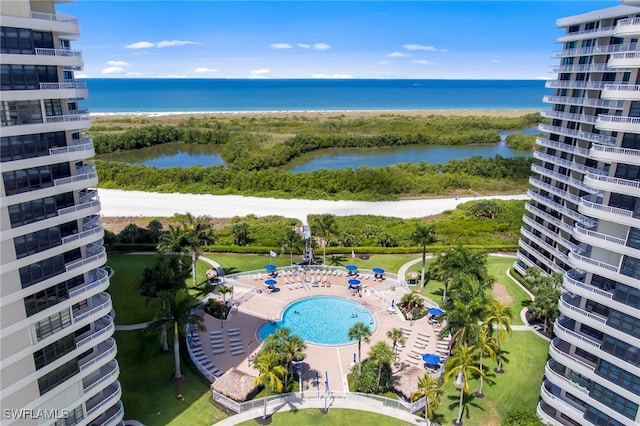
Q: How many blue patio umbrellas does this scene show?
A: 7